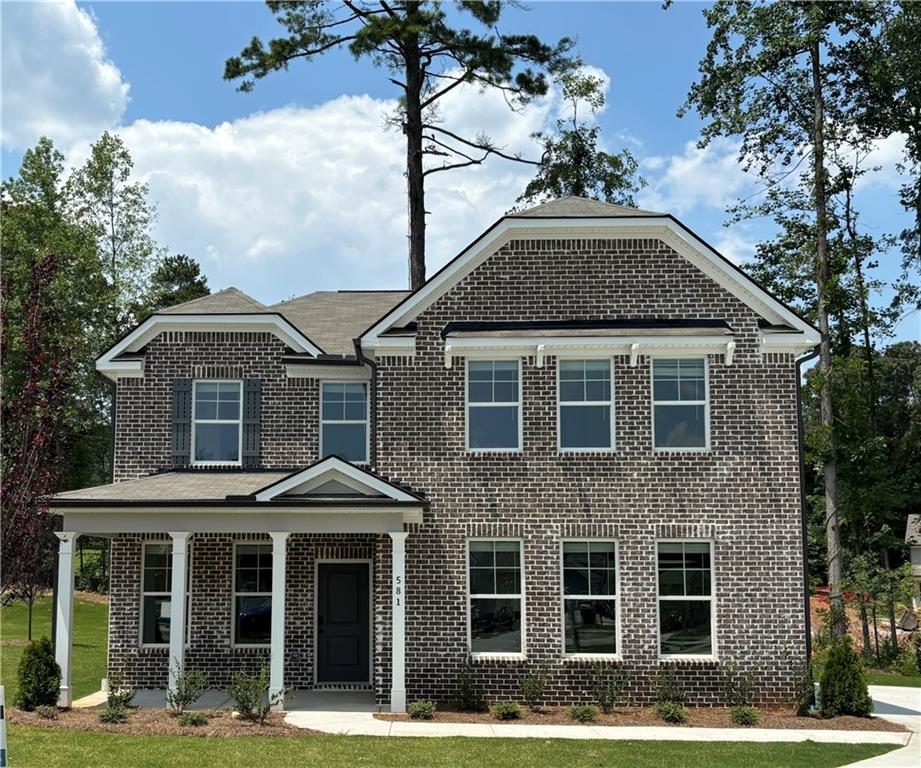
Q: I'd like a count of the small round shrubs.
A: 8